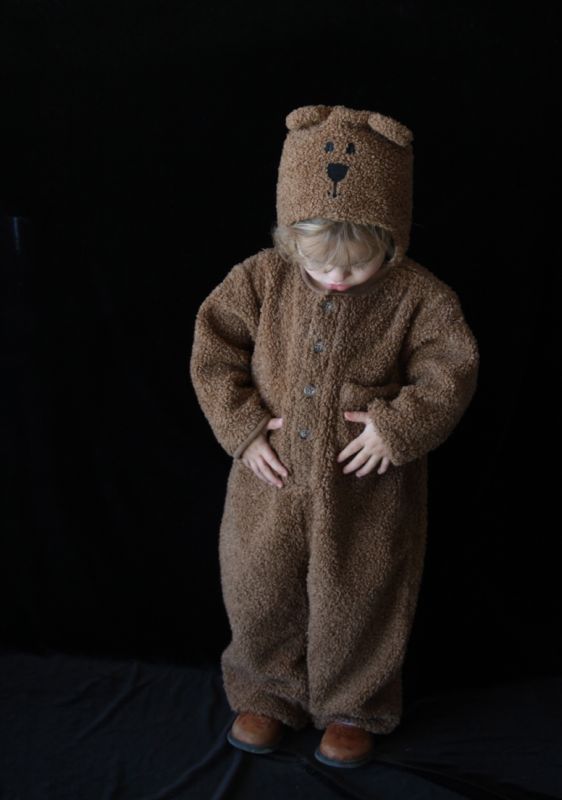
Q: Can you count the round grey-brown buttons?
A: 4